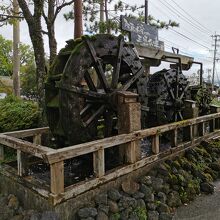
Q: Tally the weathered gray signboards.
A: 1